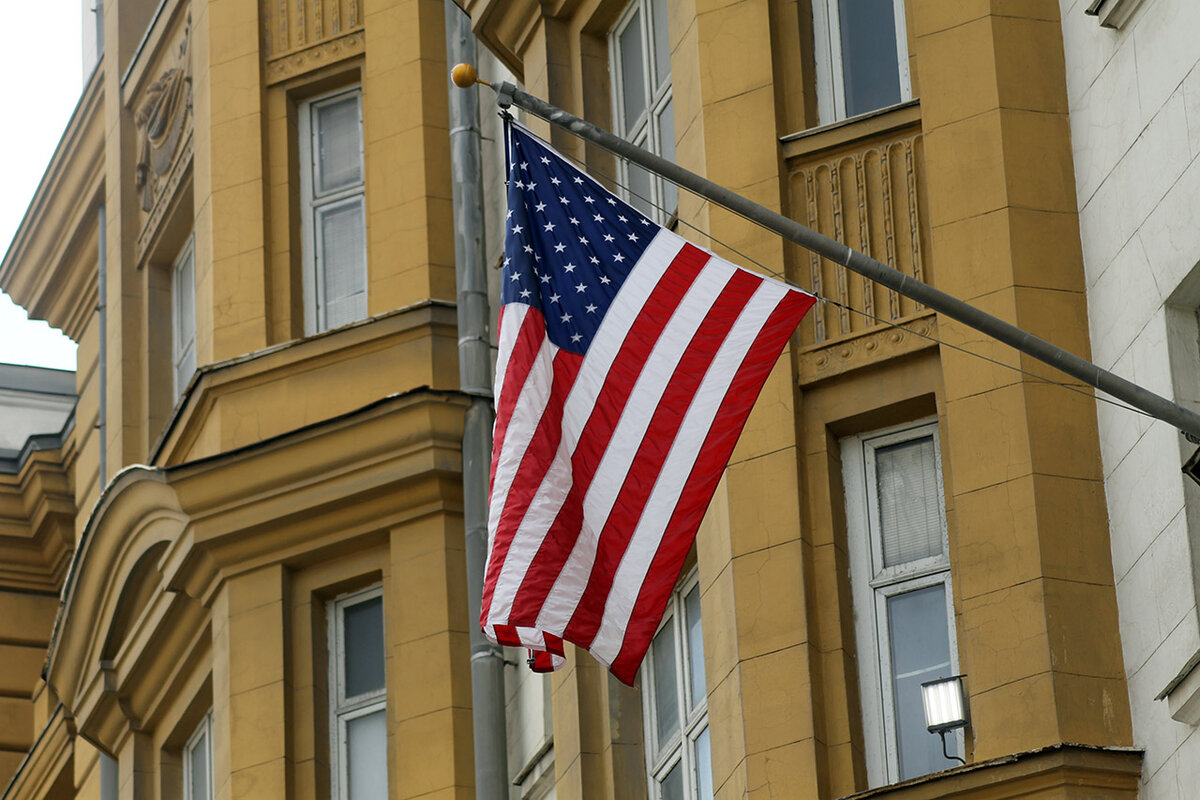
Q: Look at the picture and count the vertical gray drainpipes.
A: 2